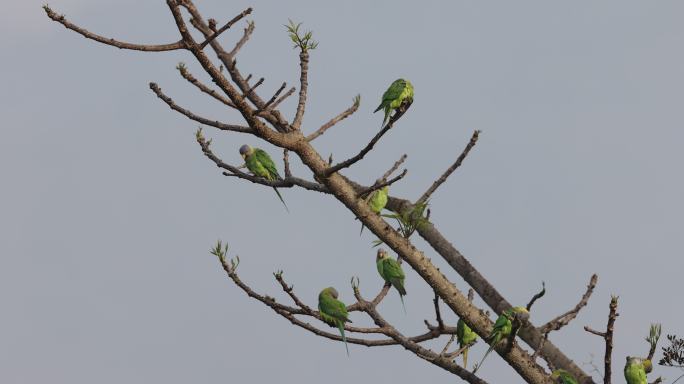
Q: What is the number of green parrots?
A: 9